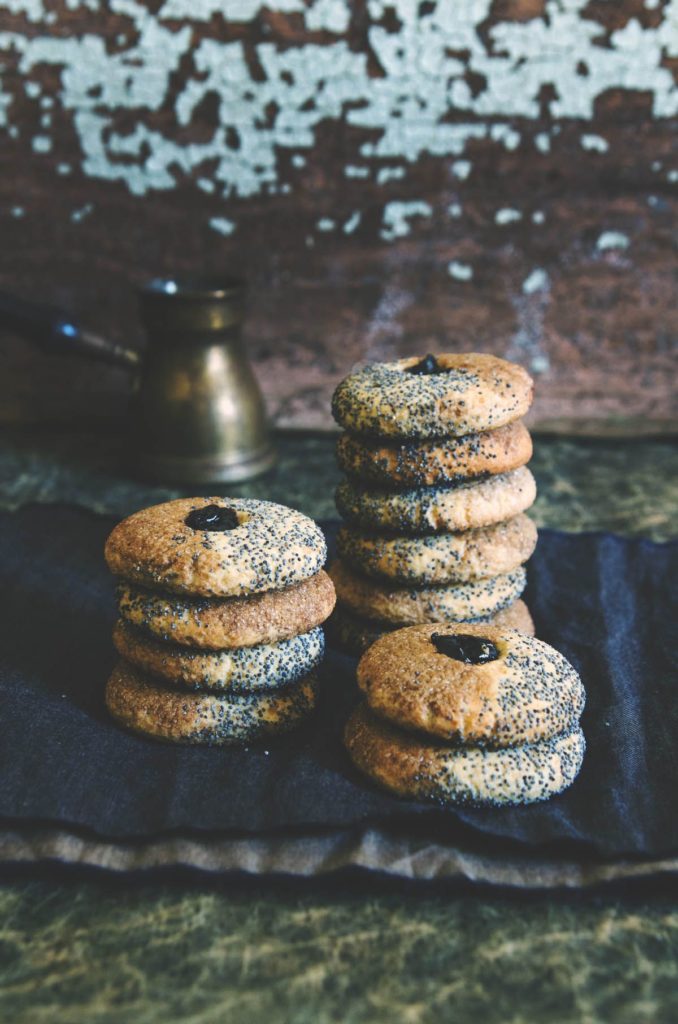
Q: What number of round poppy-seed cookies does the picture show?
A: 12